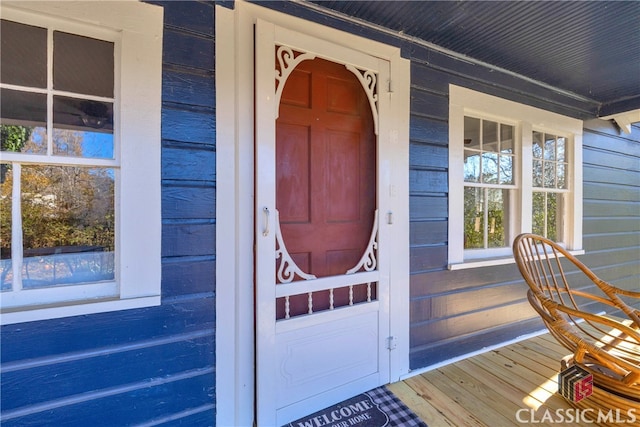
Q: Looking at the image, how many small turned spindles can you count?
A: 5